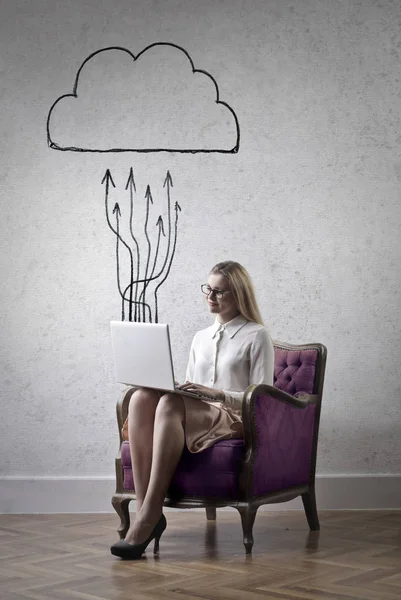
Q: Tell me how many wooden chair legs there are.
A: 4